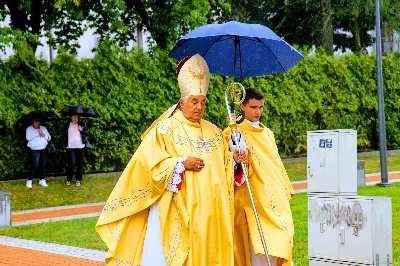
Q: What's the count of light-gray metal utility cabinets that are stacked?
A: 2